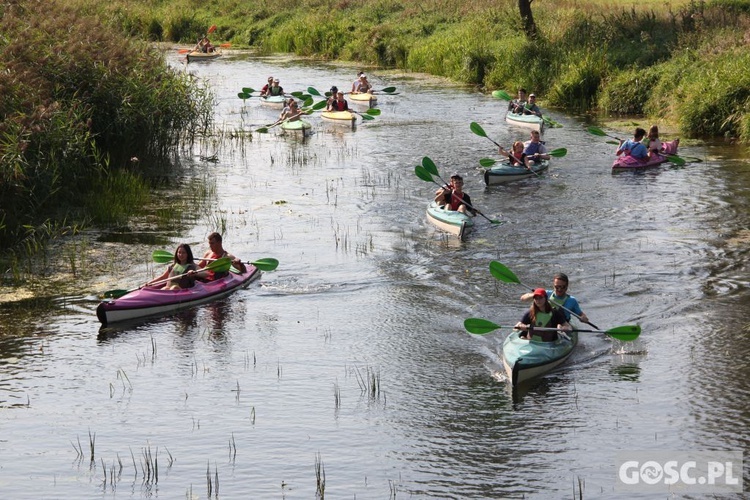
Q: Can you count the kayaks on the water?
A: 11